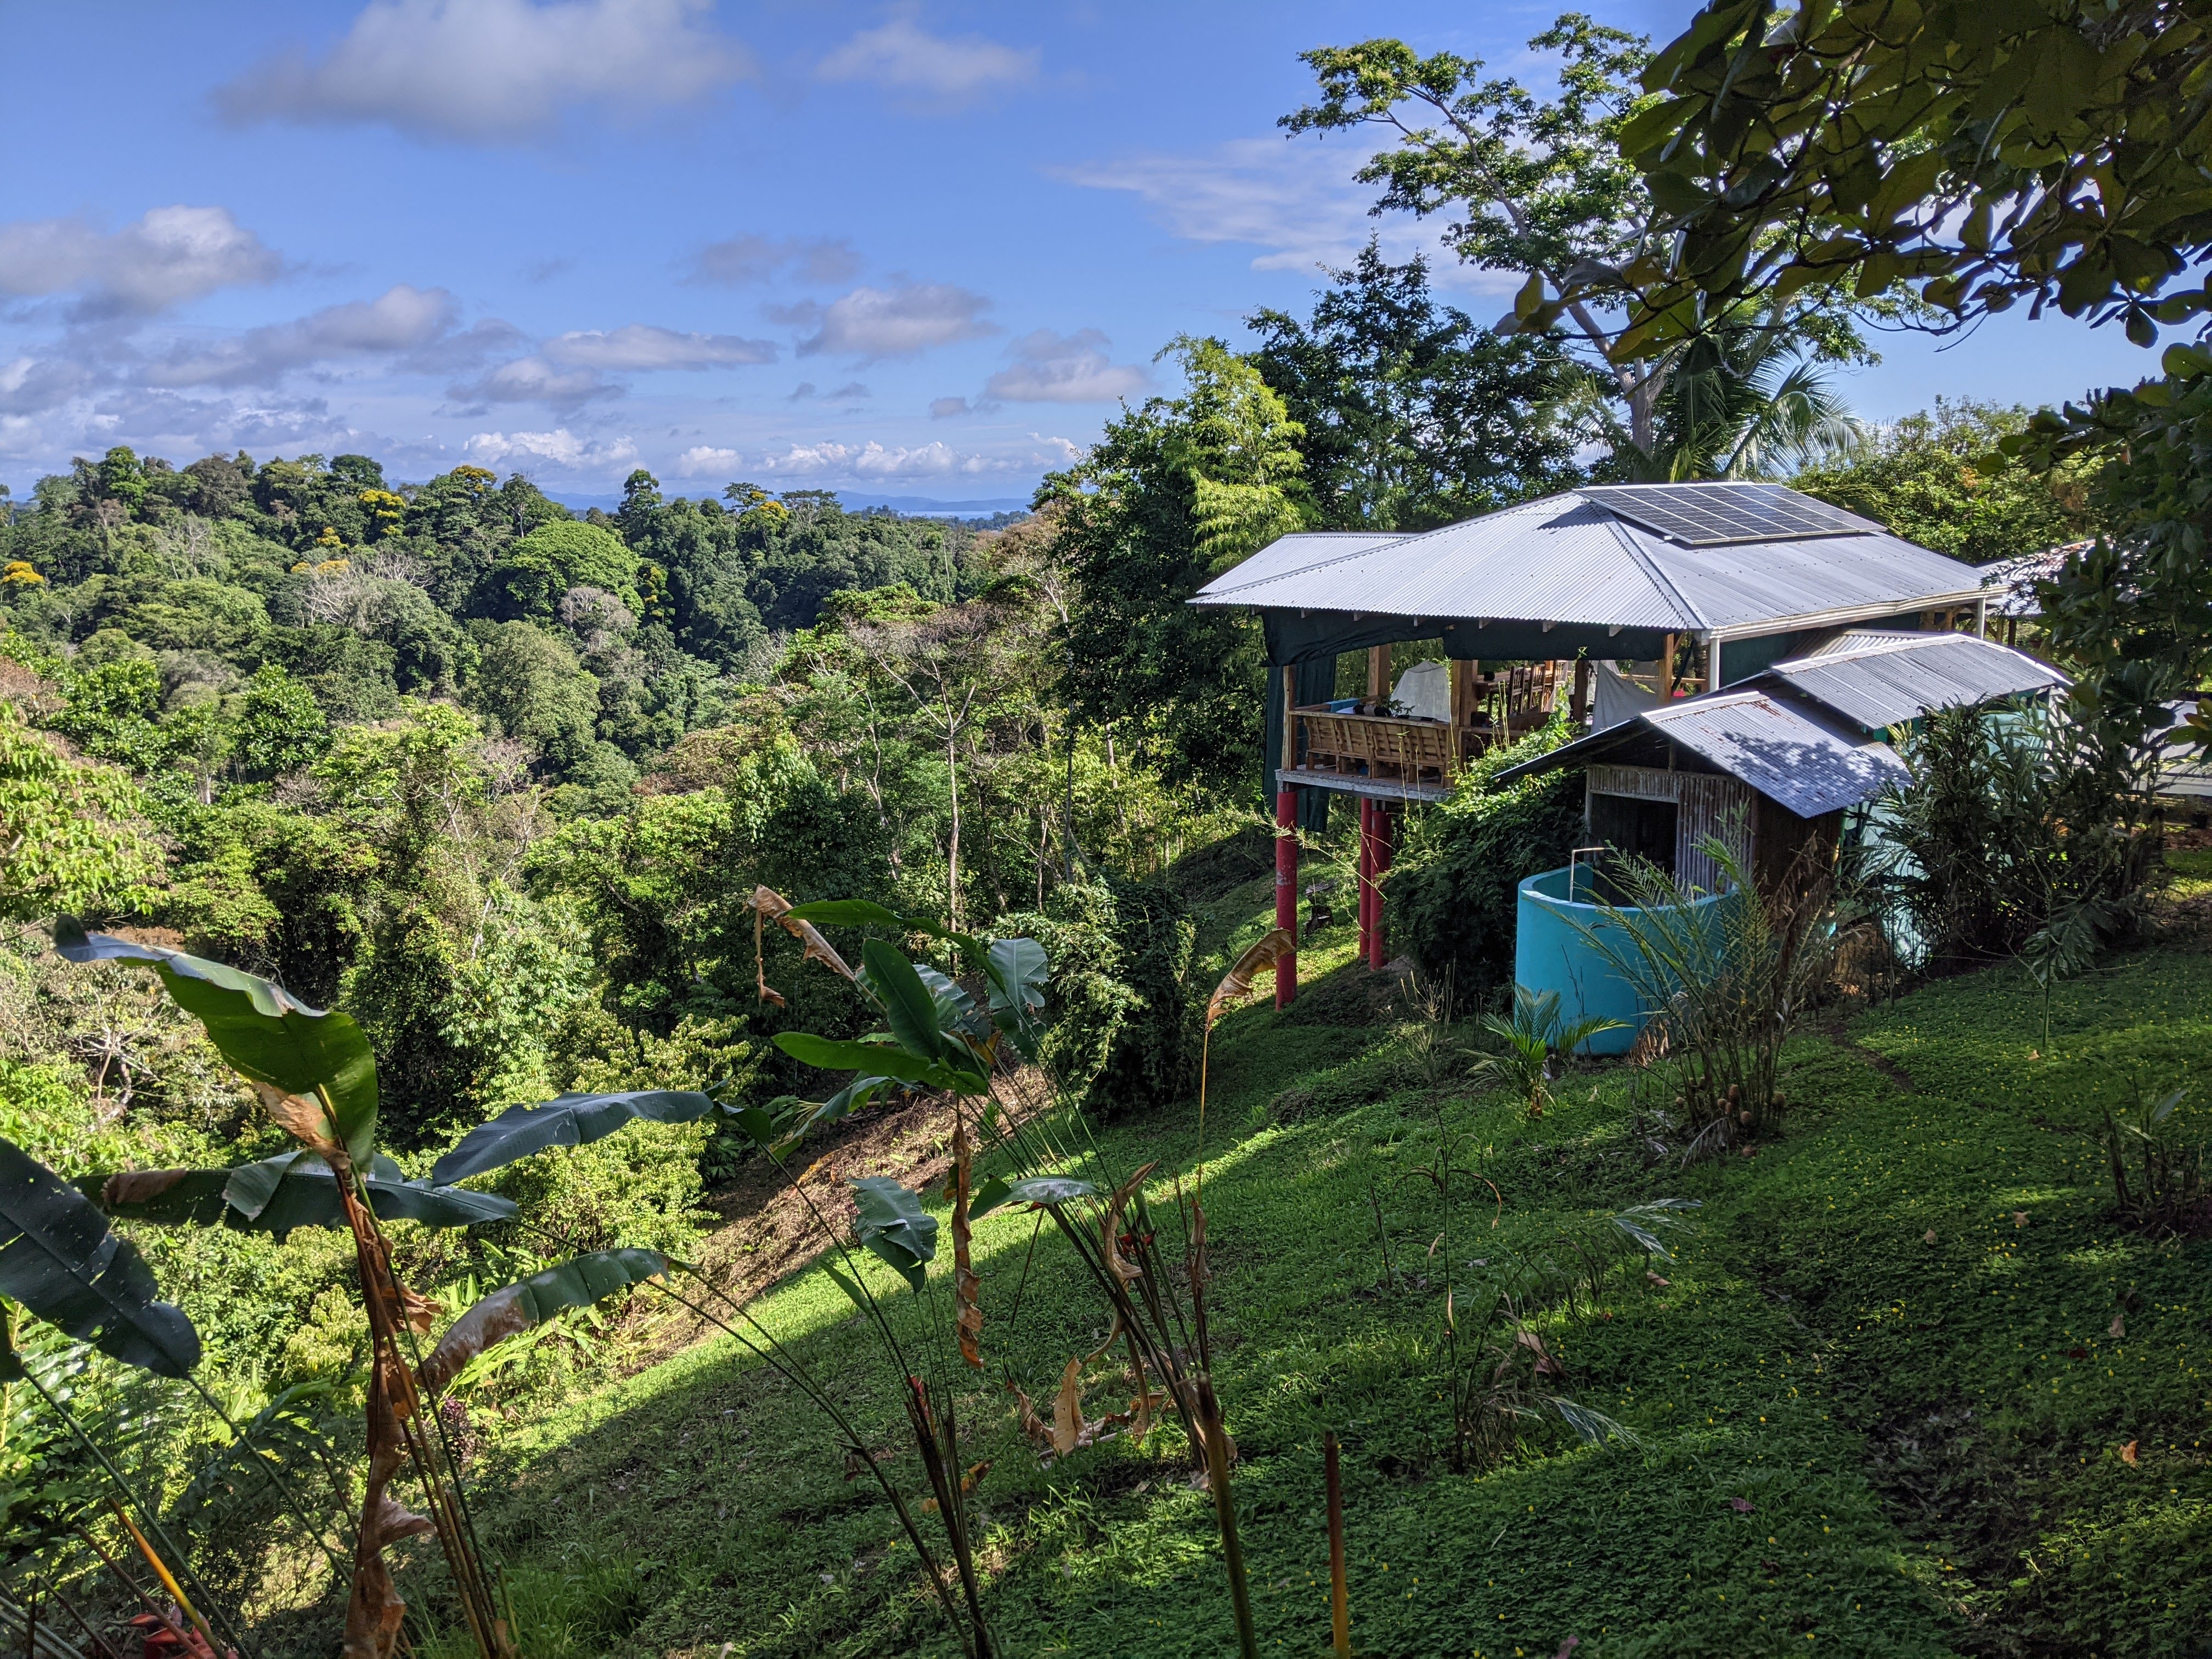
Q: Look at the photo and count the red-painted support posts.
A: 3